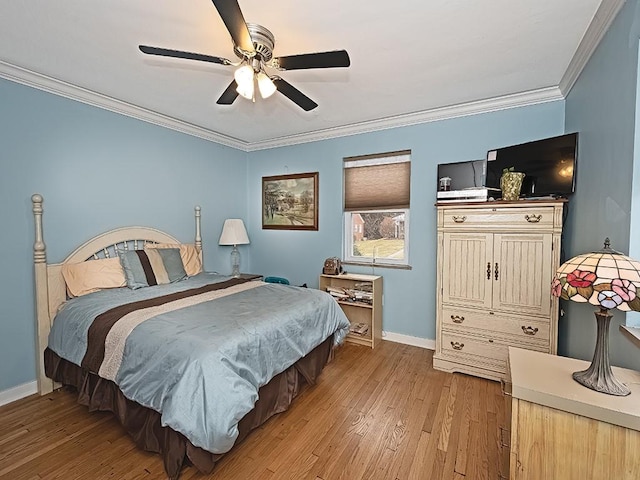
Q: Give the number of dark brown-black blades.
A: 5